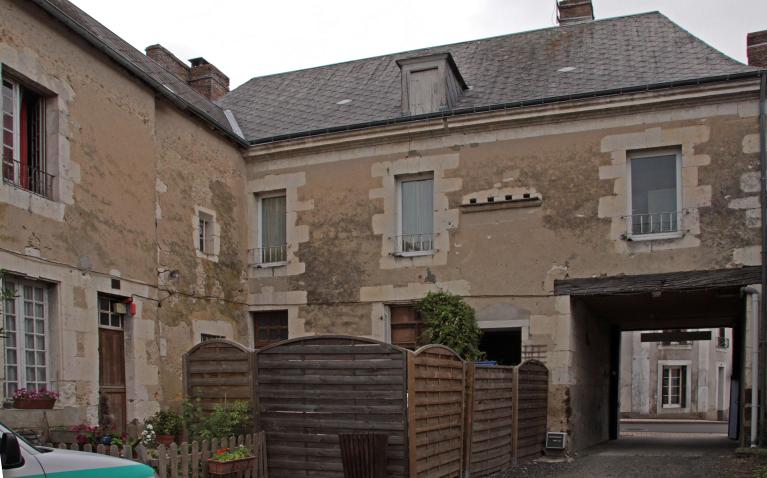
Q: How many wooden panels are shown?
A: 5